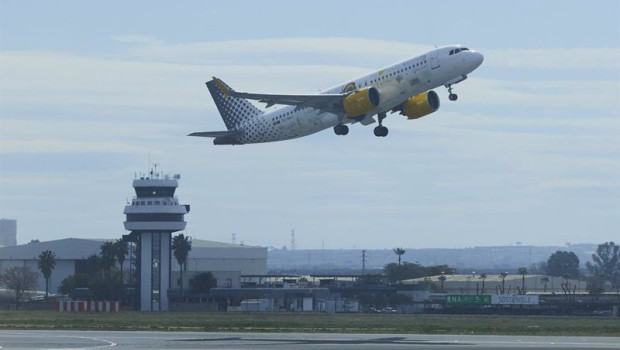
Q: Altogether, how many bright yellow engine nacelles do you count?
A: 2